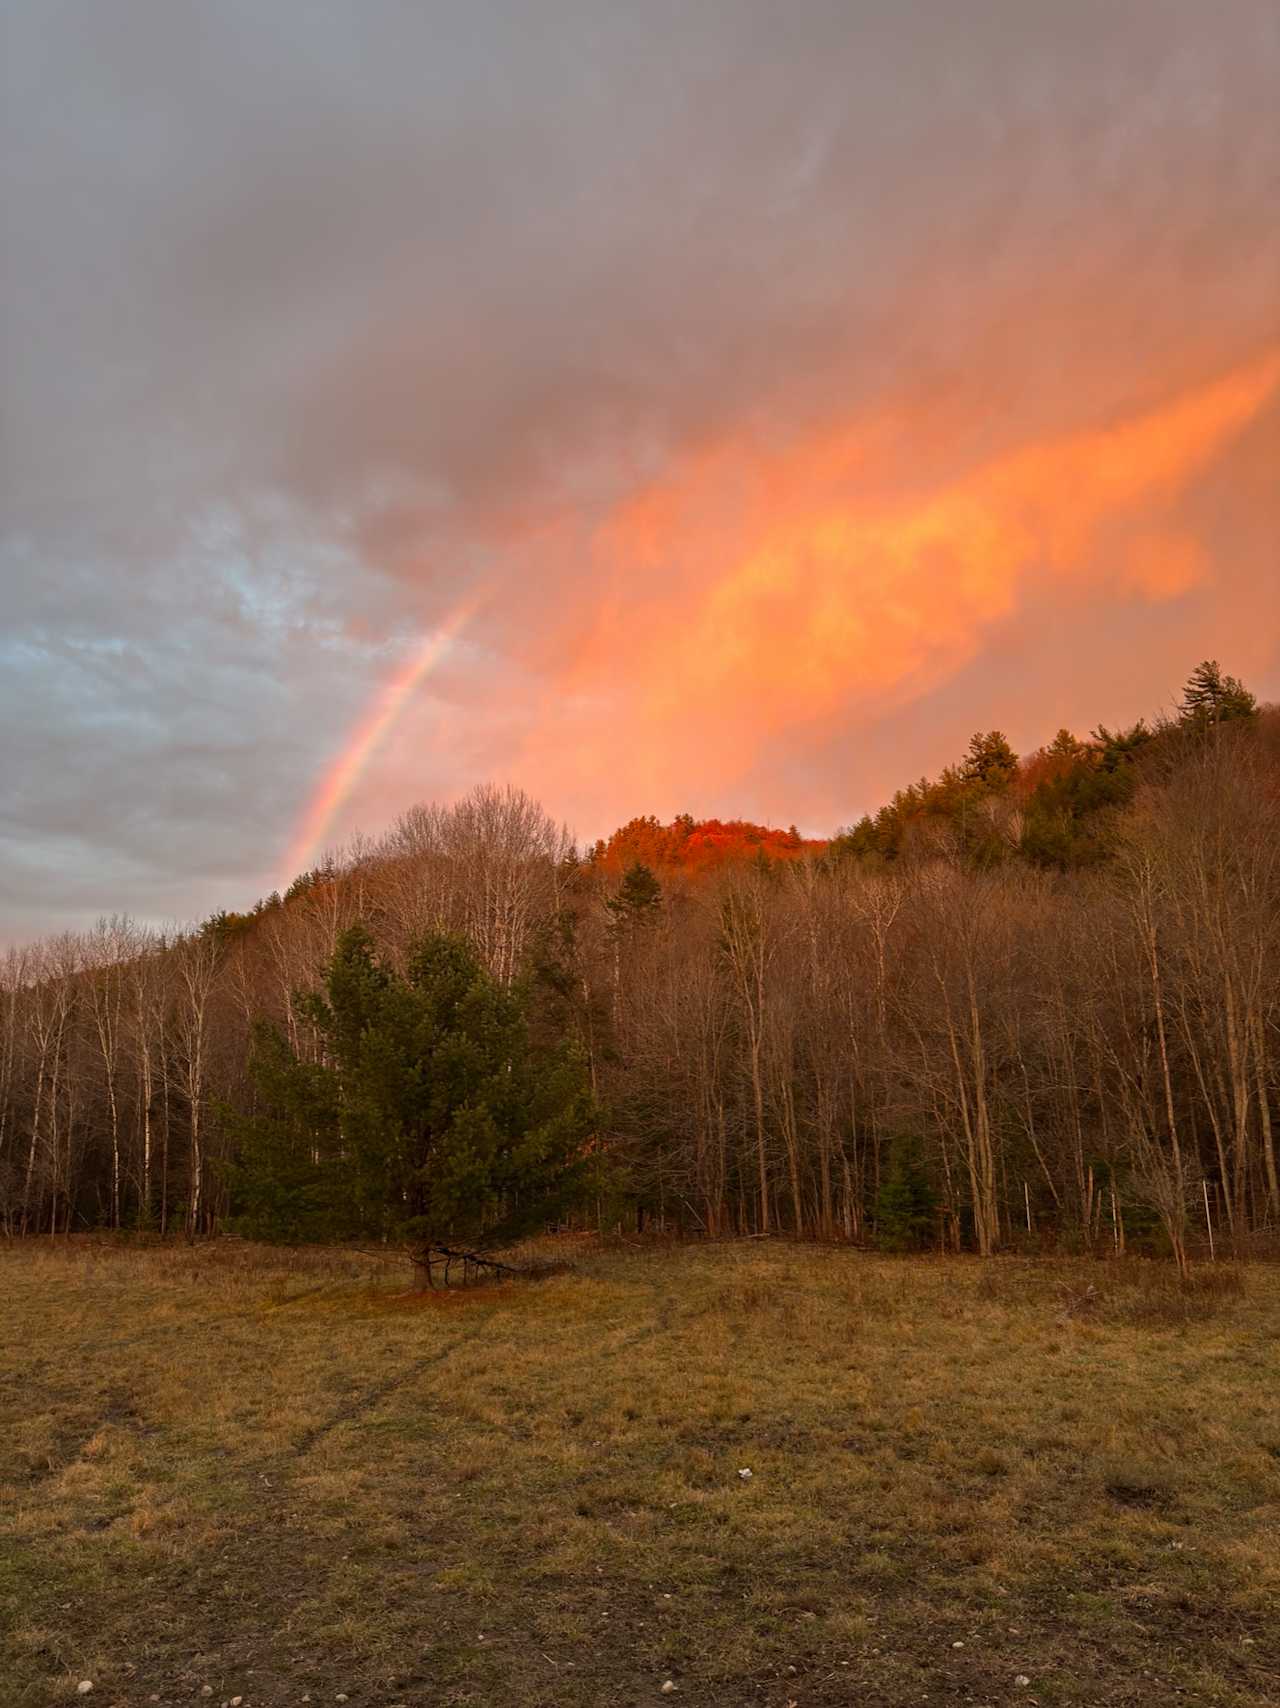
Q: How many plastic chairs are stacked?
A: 0